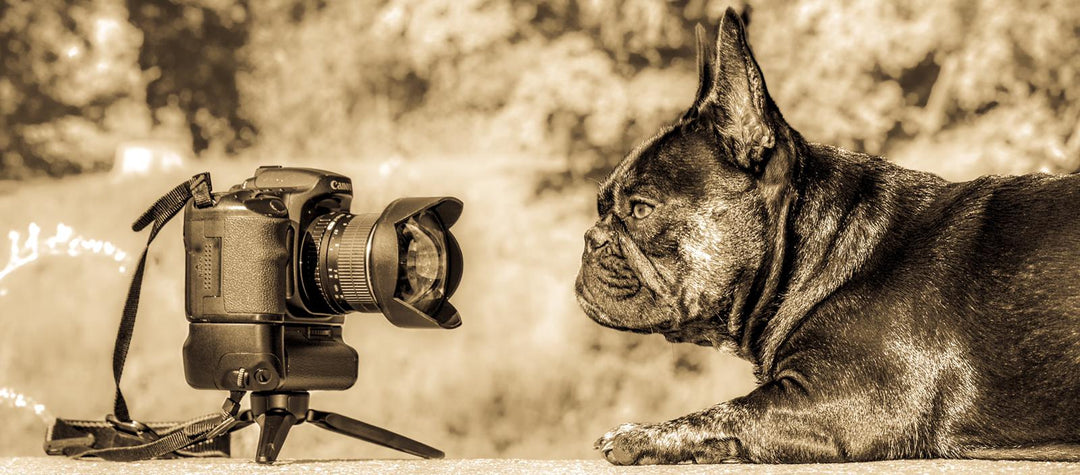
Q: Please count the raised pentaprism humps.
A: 1